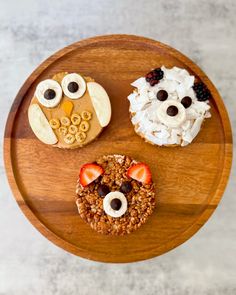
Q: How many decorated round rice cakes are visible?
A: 3